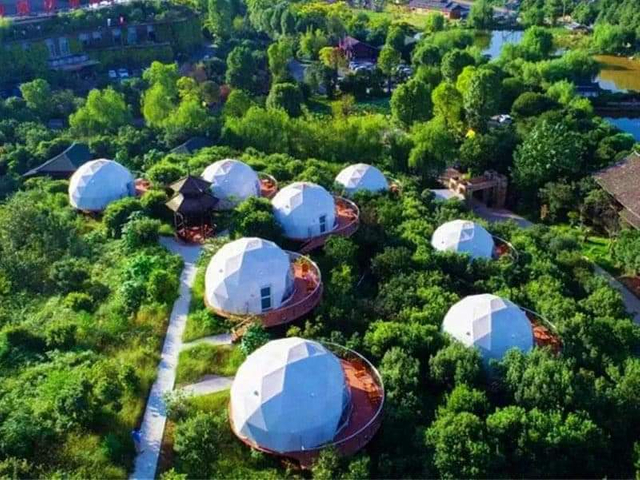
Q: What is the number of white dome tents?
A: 8